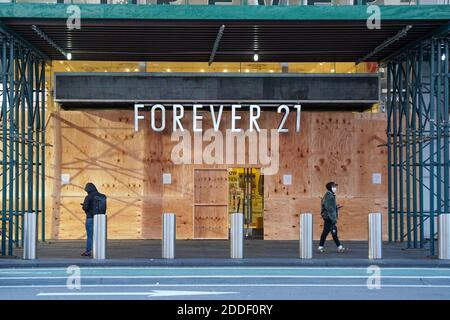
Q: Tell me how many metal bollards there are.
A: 7